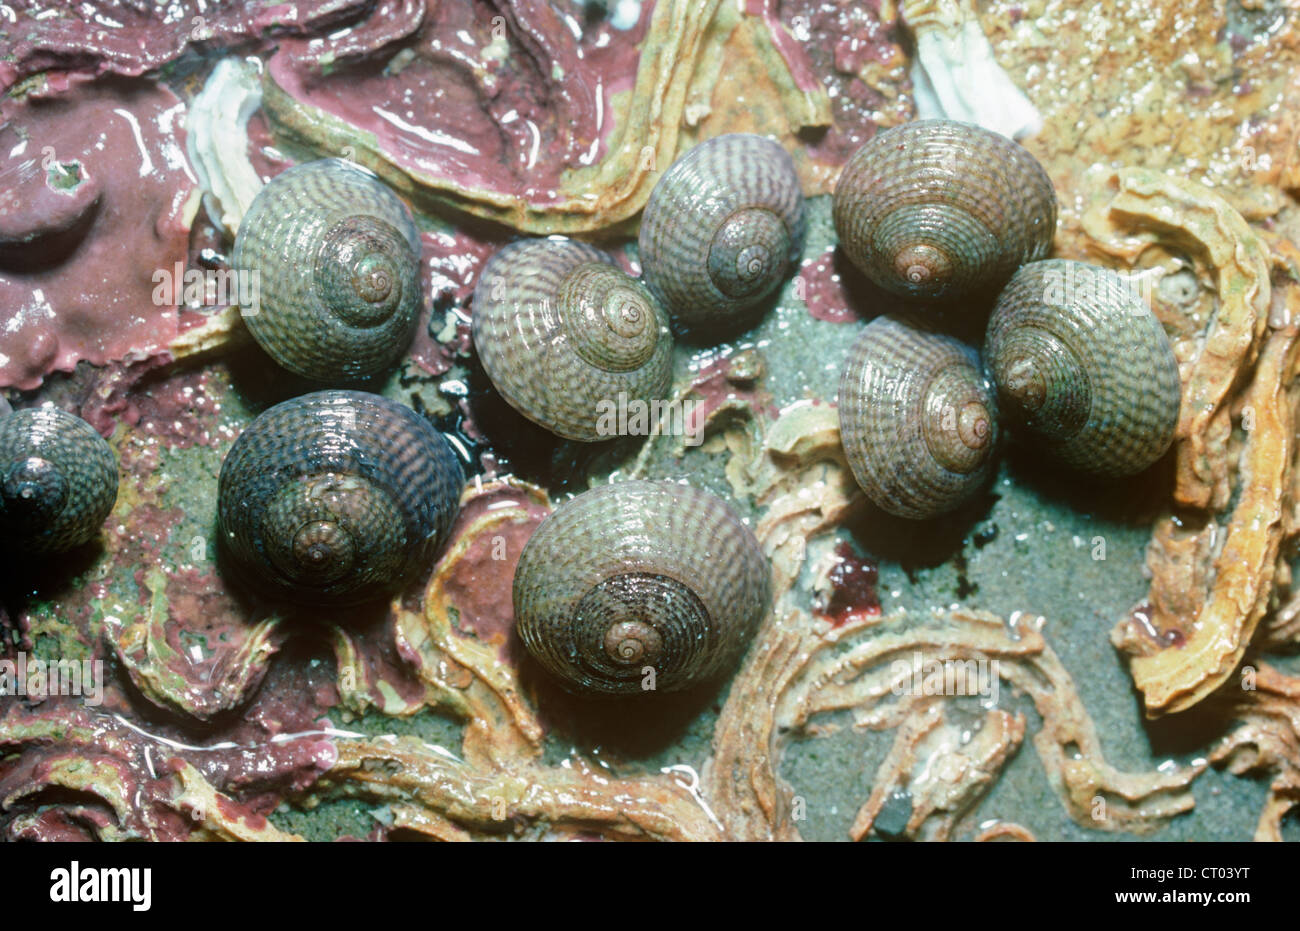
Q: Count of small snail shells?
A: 9